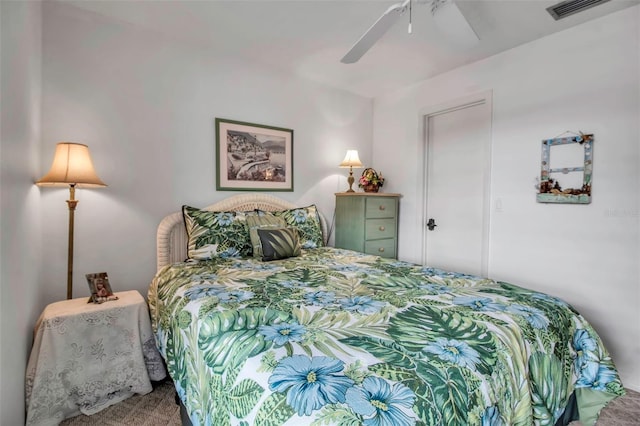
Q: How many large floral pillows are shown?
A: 2